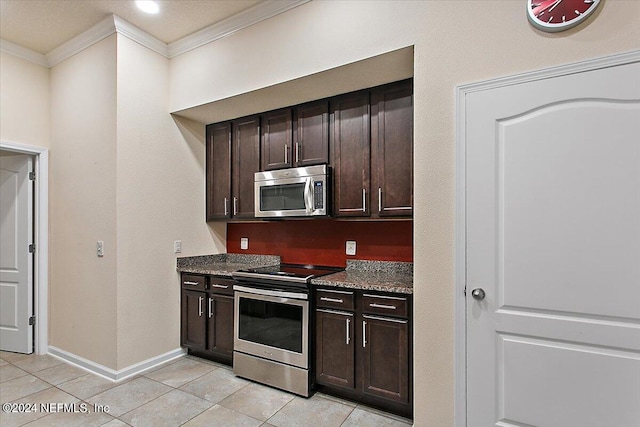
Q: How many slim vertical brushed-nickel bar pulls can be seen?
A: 10